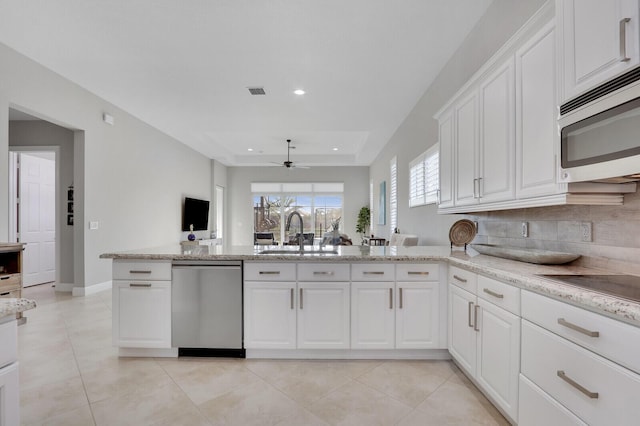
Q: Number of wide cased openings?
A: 1